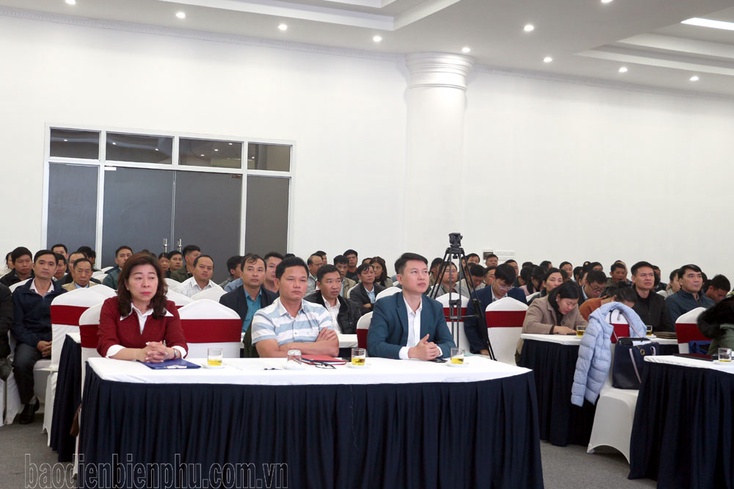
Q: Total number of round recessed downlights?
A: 10